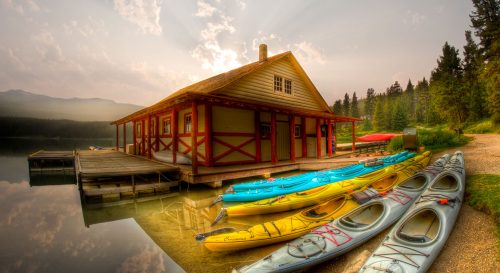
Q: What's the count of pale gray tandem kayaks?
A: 2